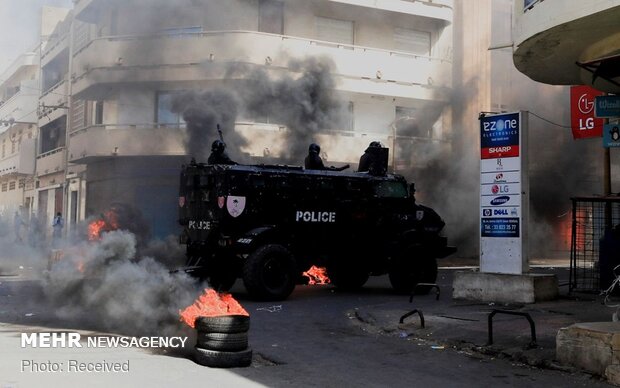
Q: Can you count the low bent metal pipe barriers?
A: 3